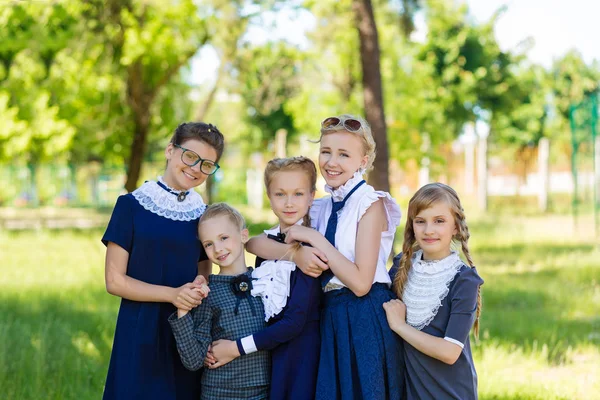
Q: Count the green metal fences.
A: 1